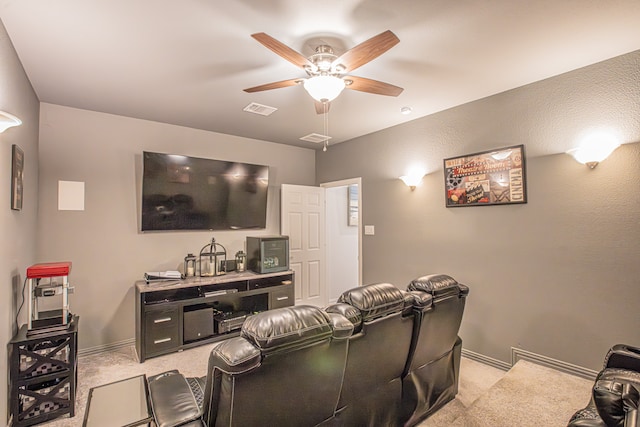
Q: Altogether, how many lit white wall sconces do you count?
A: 3